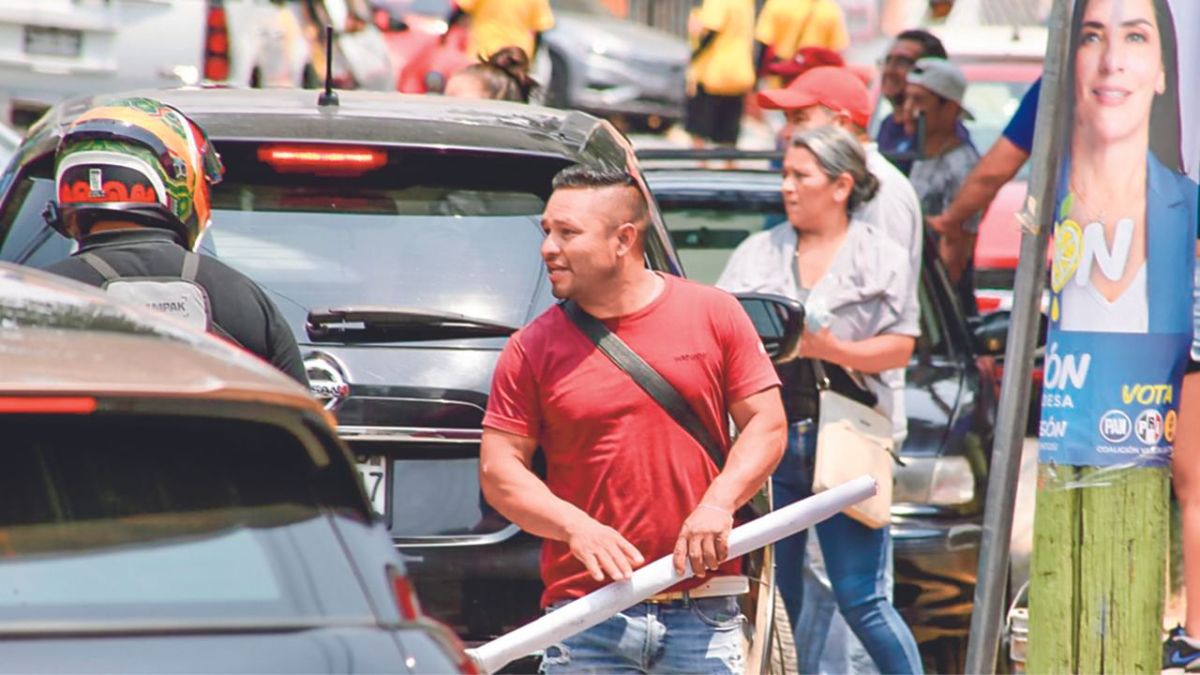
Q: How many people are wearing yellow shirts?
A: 3